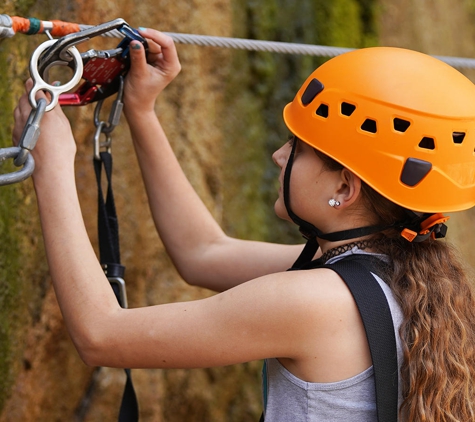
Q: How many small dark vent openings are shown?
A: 6